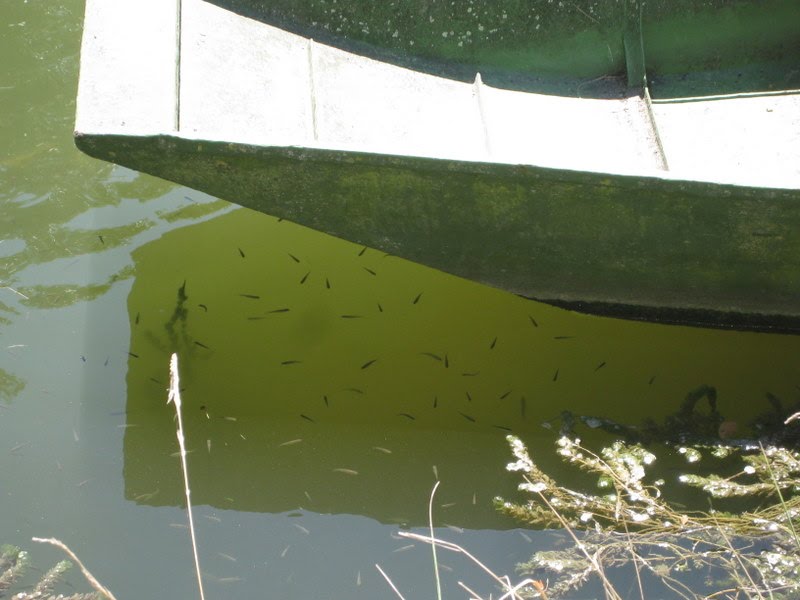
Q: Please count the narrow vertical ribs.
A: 4